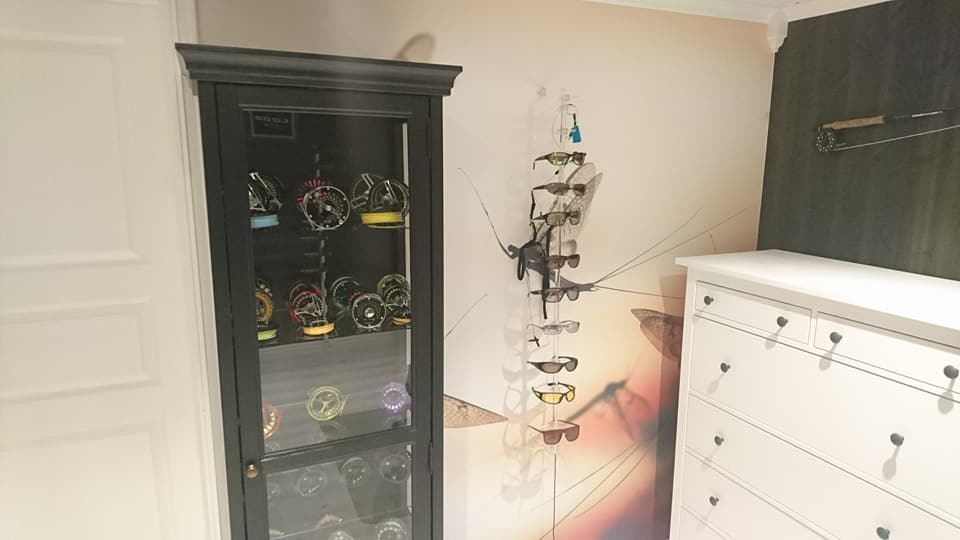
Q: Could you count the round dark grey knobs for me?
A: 9